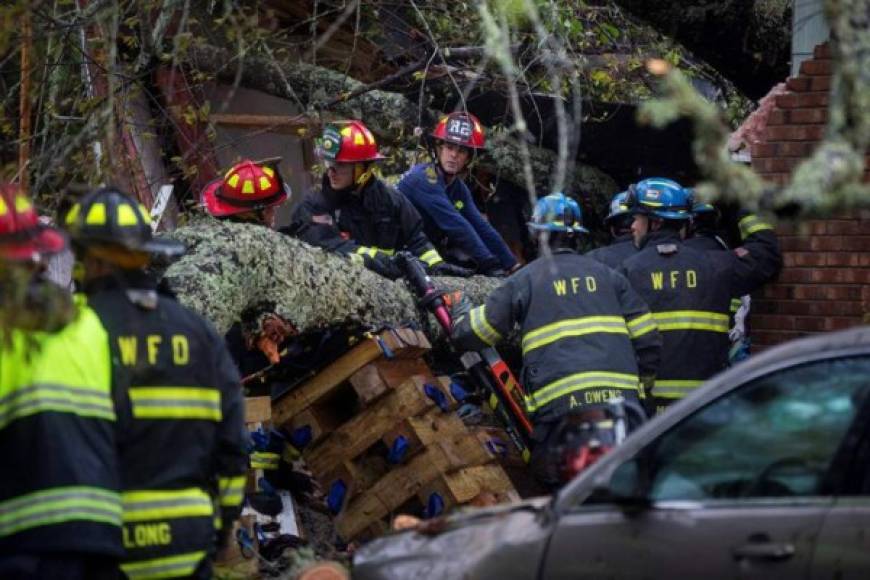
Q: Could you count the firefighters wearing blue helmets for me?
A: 4